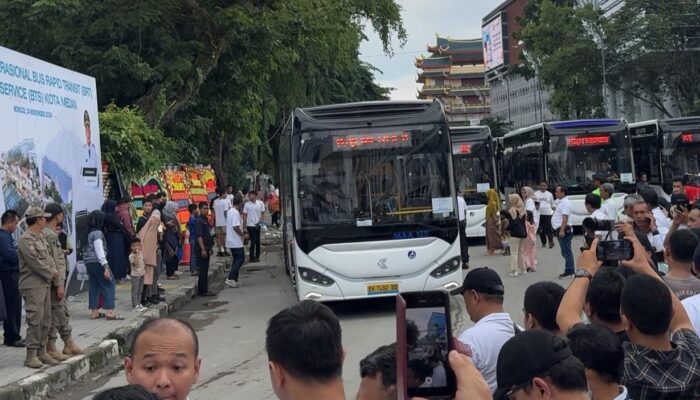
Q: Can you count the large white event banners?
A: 1